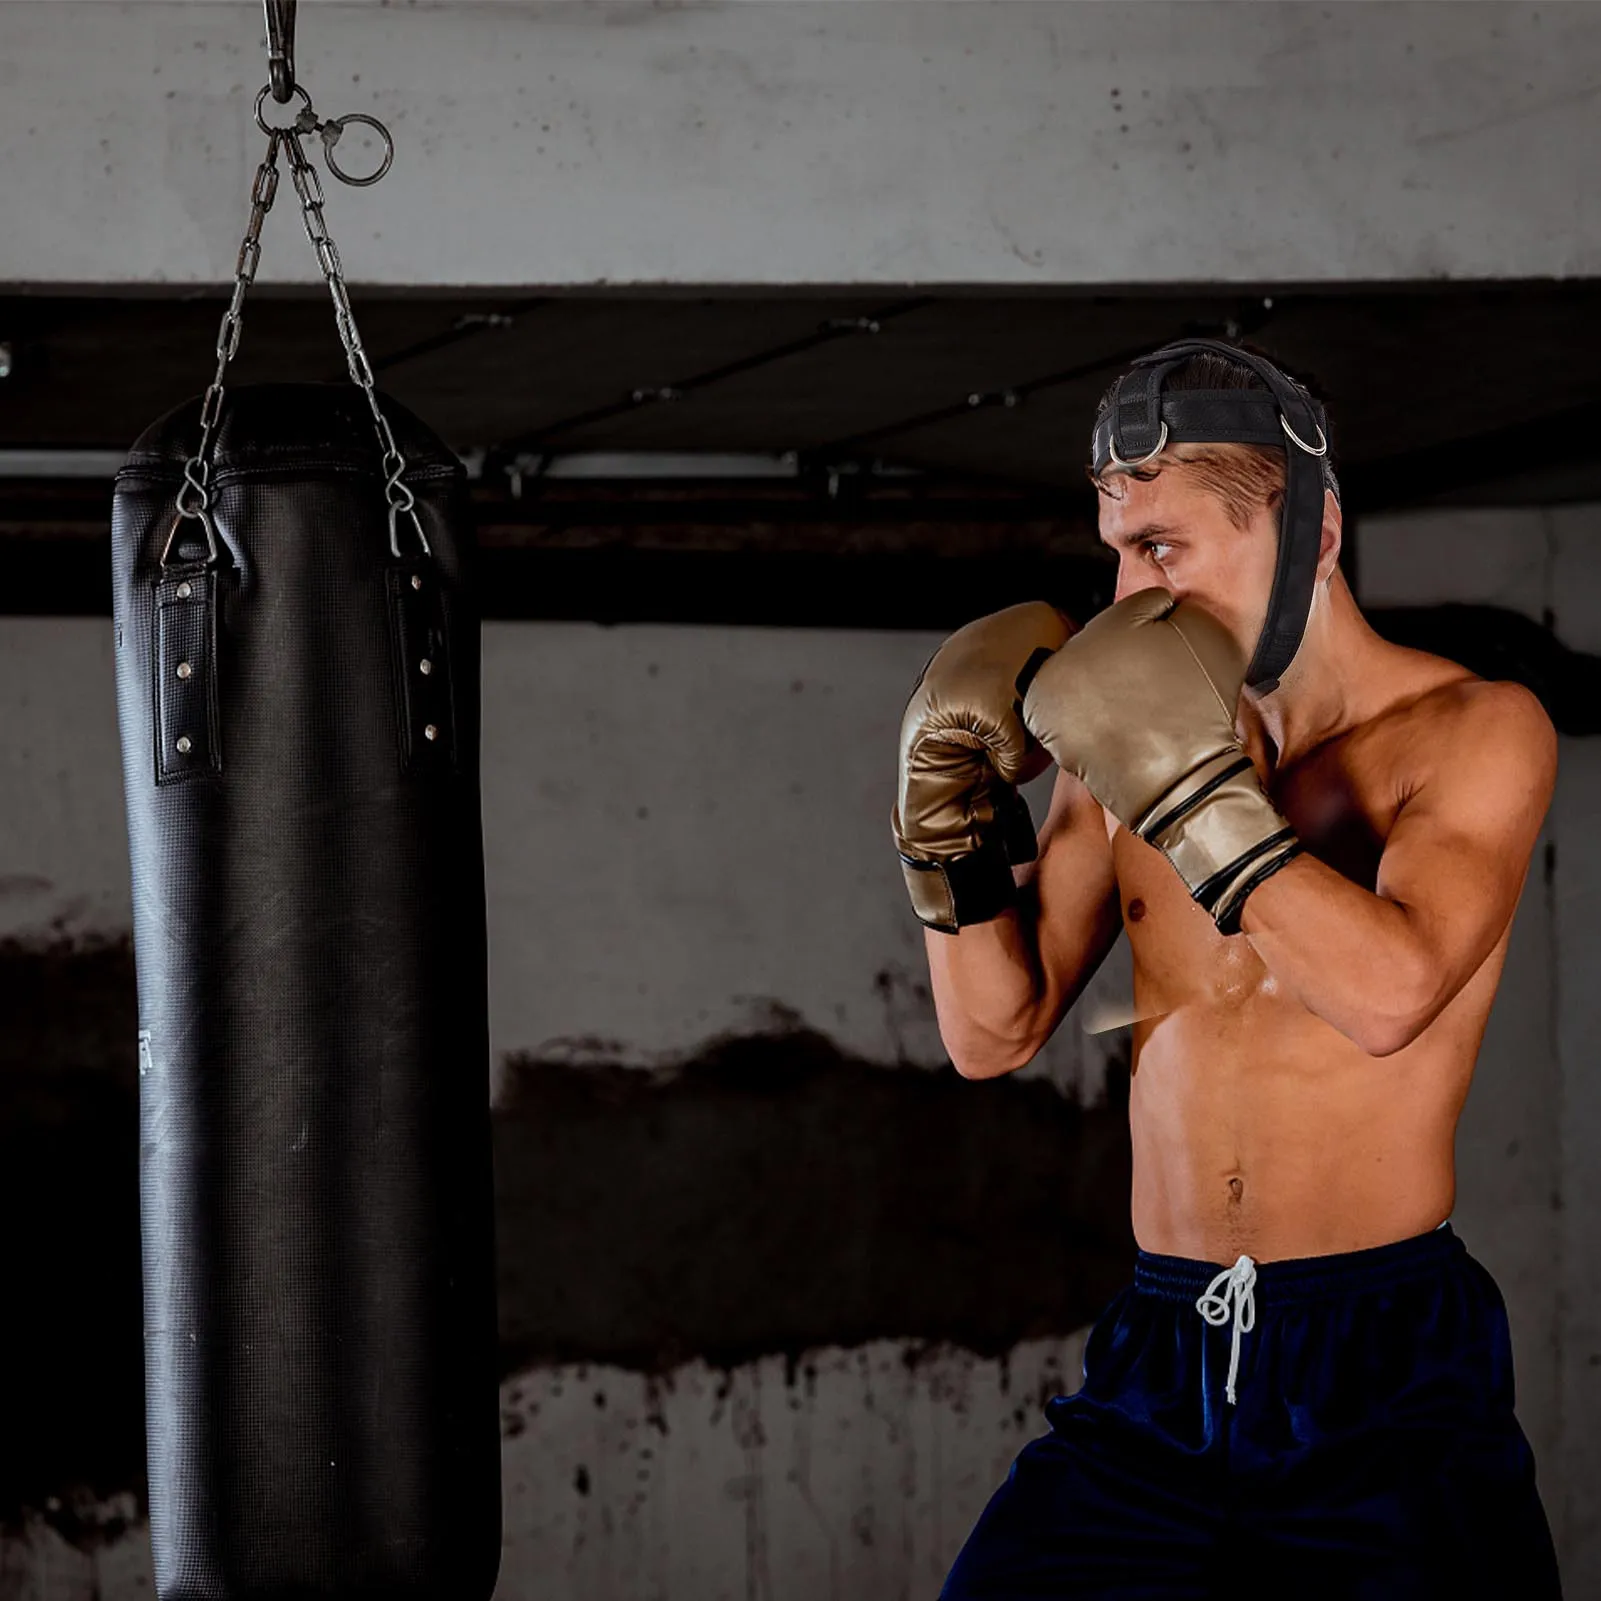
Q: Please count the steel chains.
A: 2